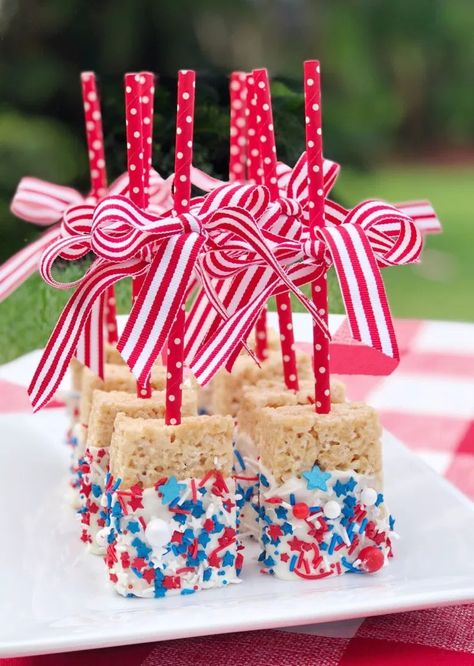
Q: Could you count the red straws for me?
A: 8